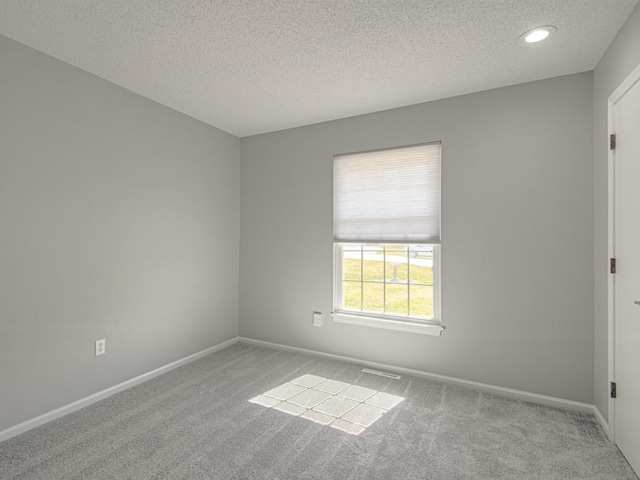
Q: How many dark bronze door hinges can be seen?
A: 3